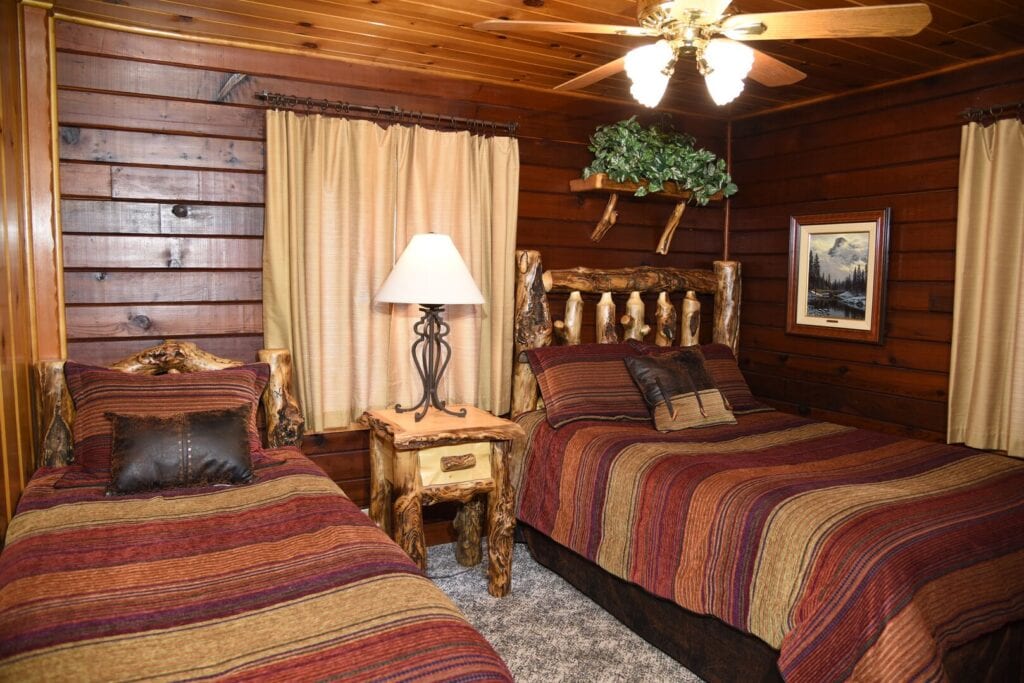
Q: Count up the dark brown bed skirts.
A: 1